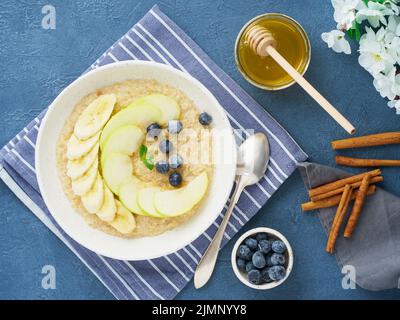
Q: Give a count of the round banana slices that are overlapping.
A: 7